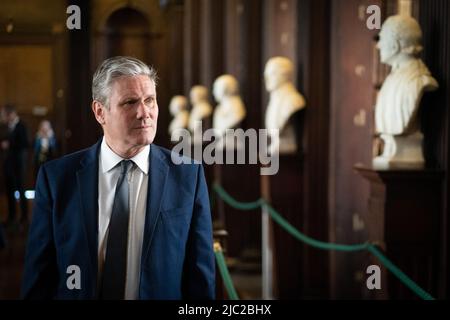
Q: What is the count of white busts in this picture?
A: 5